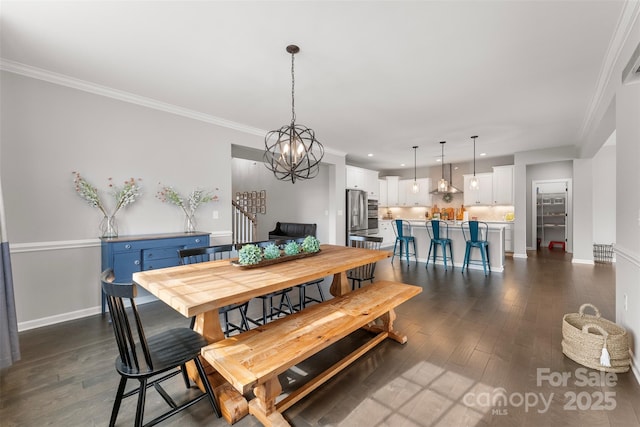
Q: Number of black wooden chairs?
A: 5